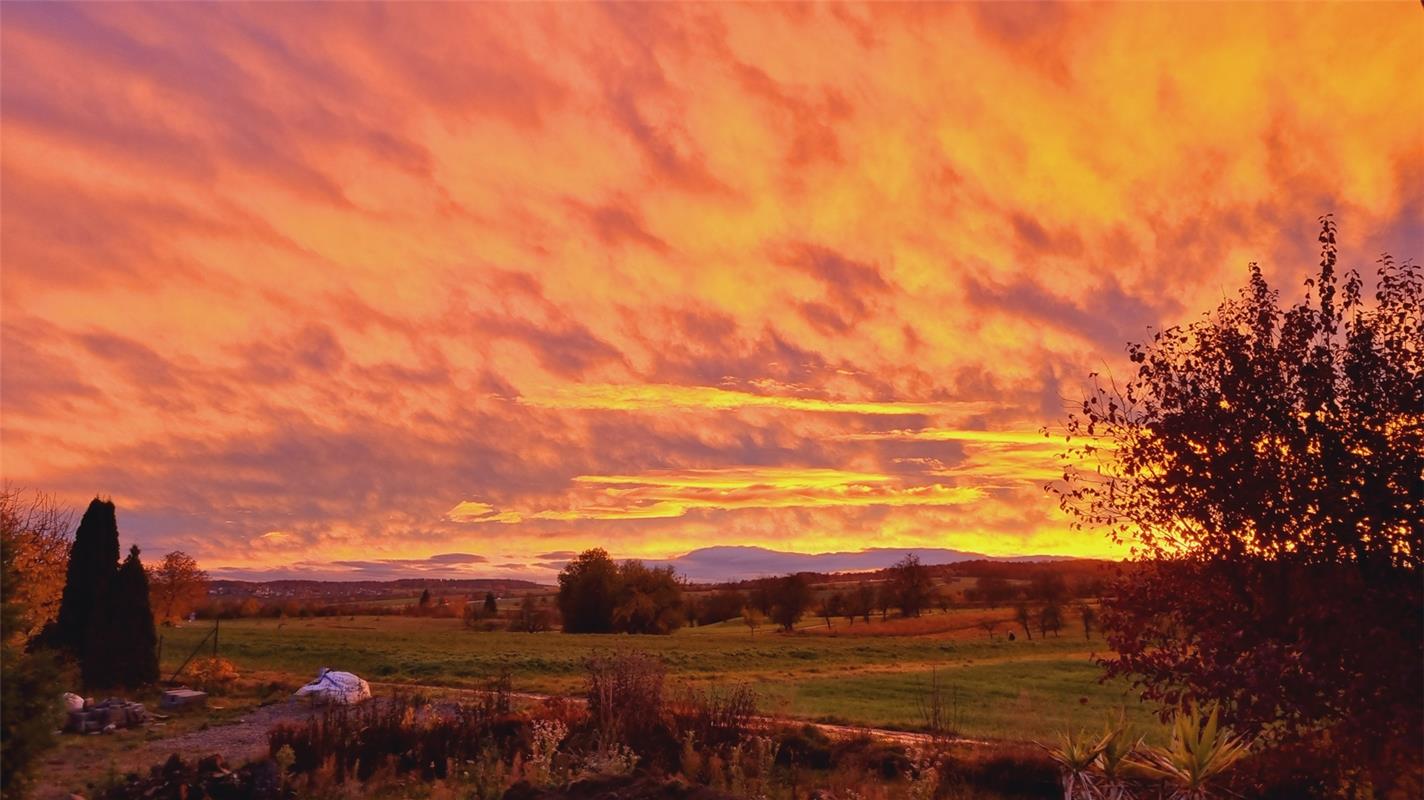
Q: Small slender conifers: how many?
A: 2